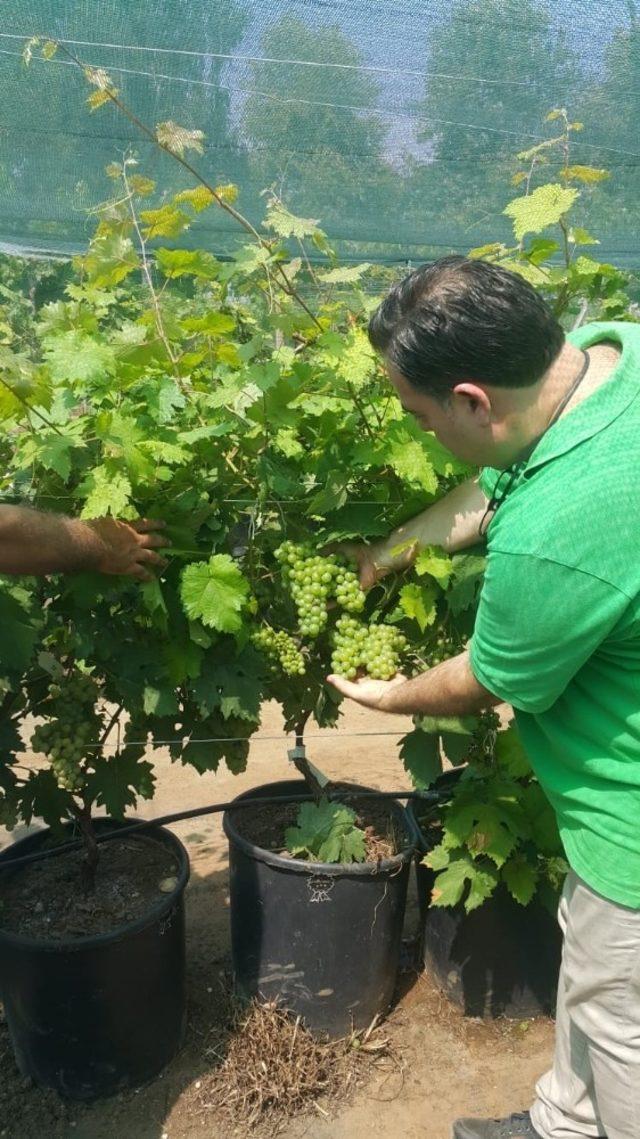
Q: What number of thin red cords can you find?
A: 0